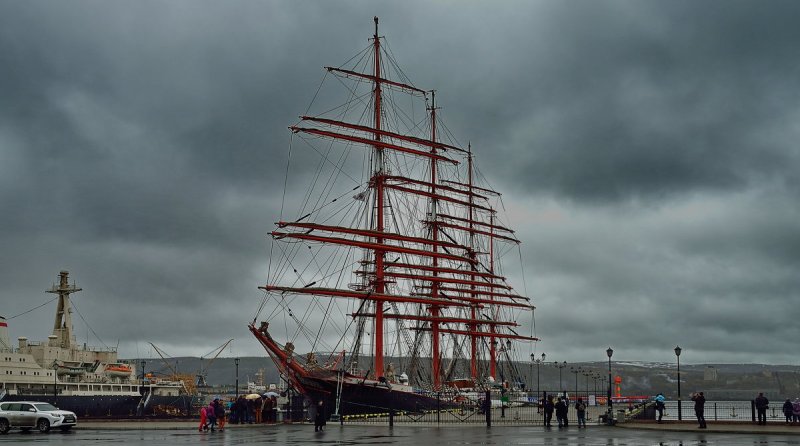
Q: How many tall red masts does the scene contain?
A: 4